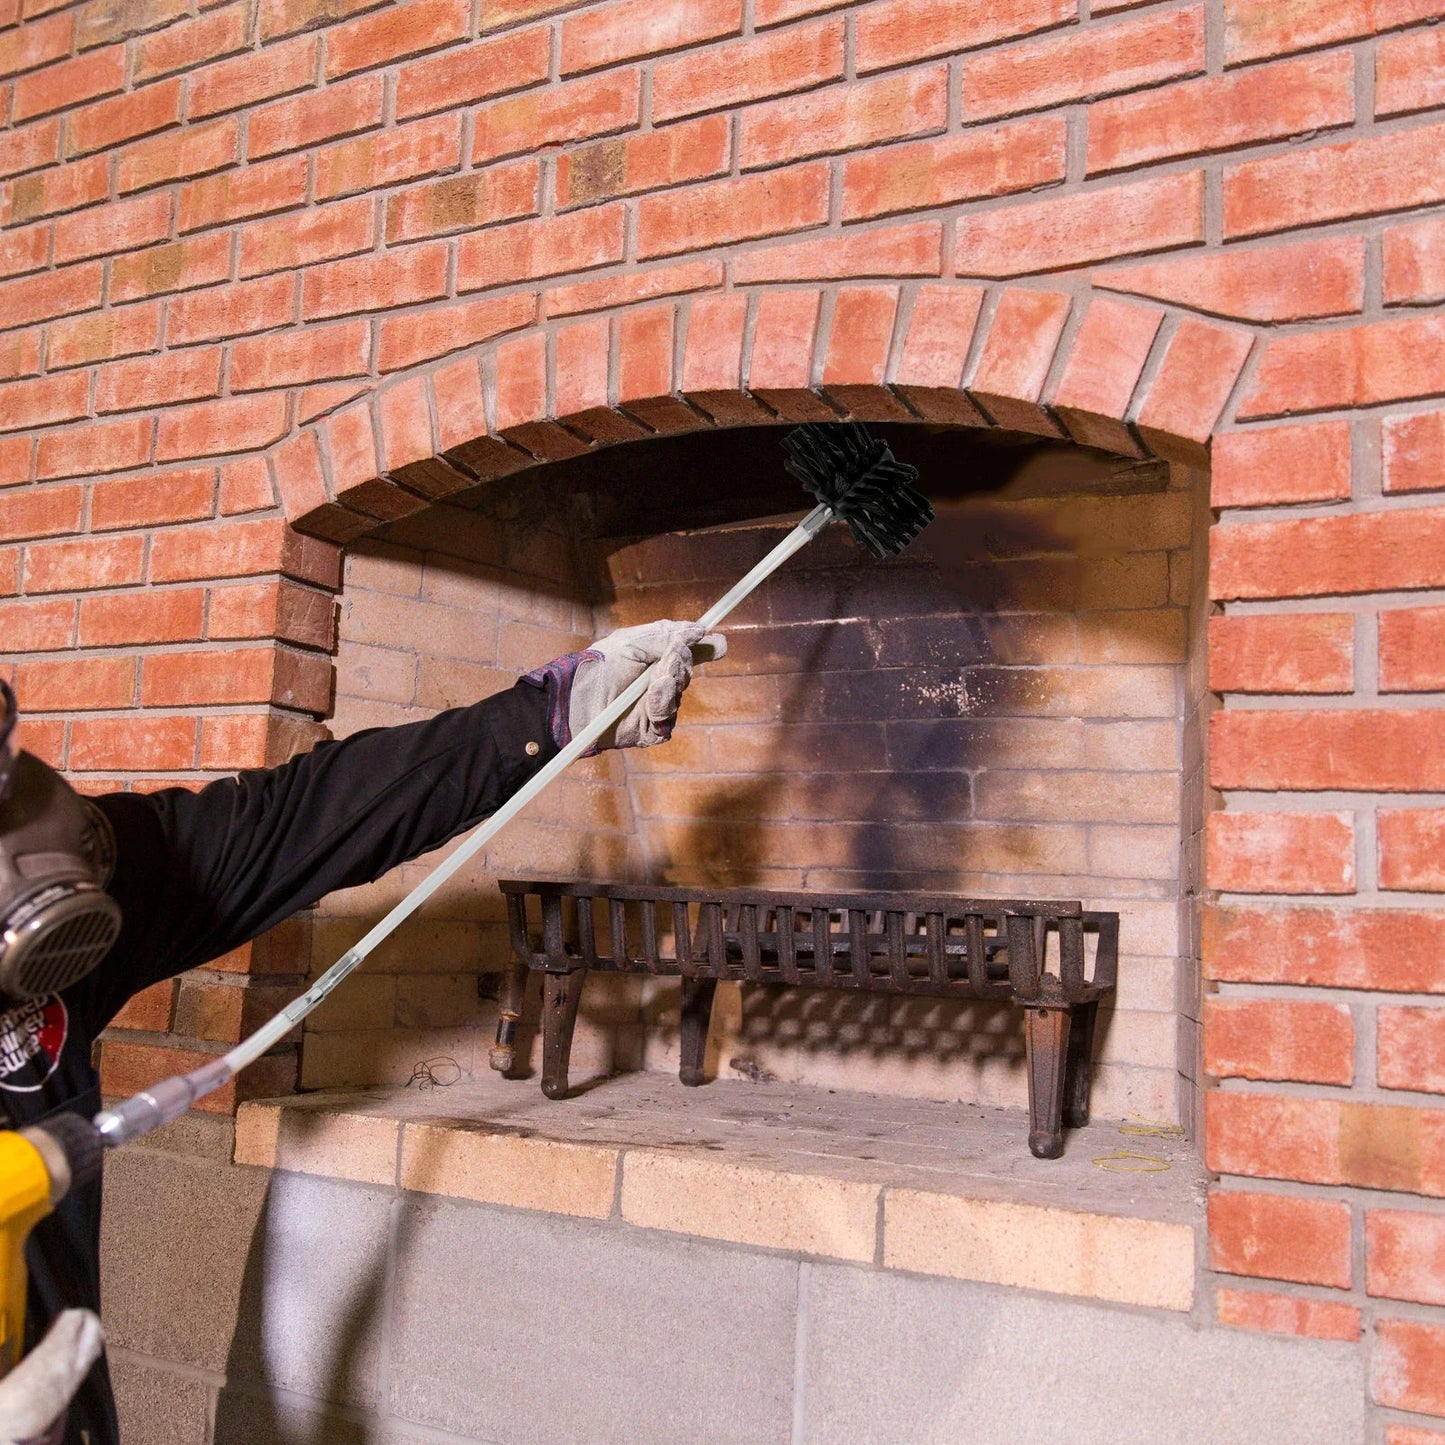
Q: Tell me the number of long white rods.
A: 1